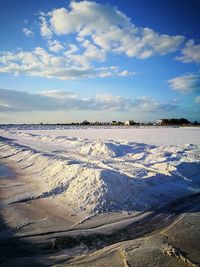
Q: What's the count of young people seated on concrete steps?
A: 0